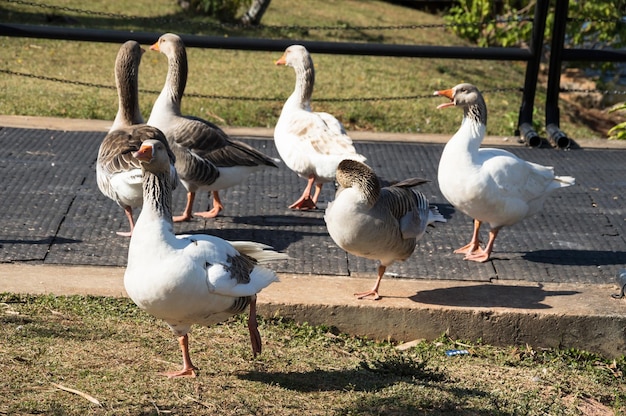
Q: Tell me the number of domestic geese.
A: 6